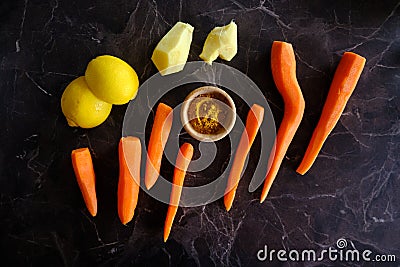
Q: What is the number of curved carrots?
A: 1